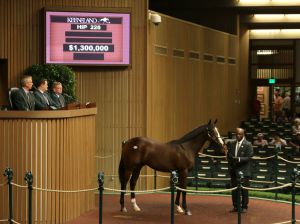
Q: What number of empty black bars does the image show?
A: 3